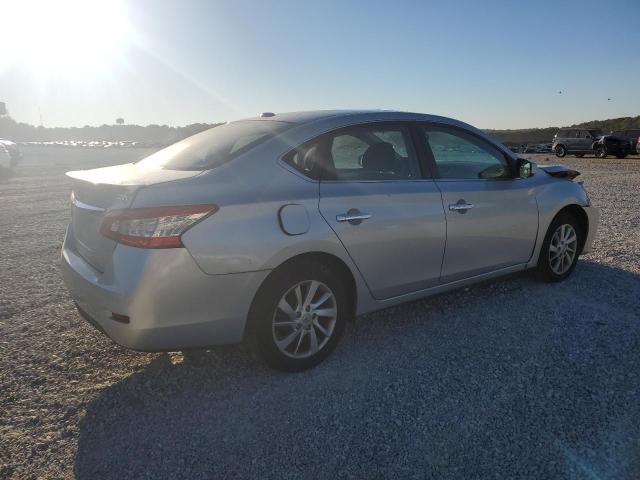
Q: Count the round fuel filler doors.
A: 1